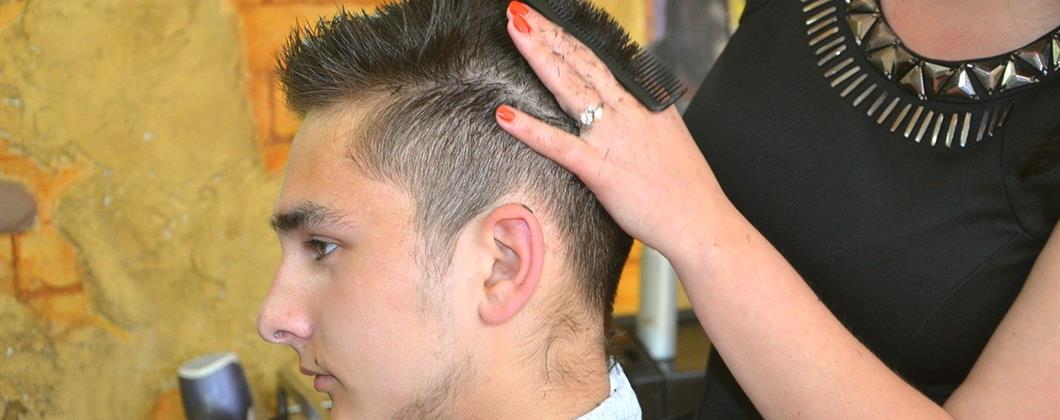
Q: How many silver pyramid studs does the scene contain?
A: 12